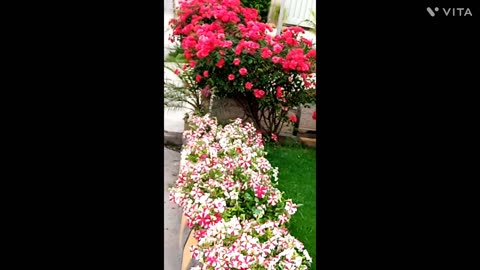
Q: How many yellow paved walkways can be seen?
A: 0